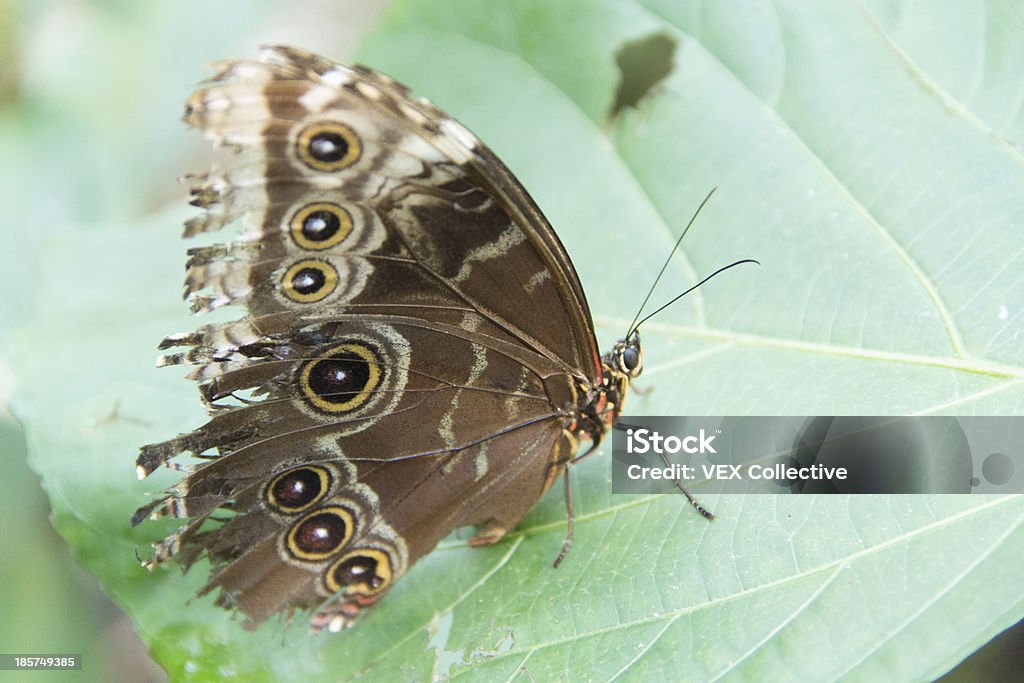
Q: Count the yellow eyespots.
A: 7